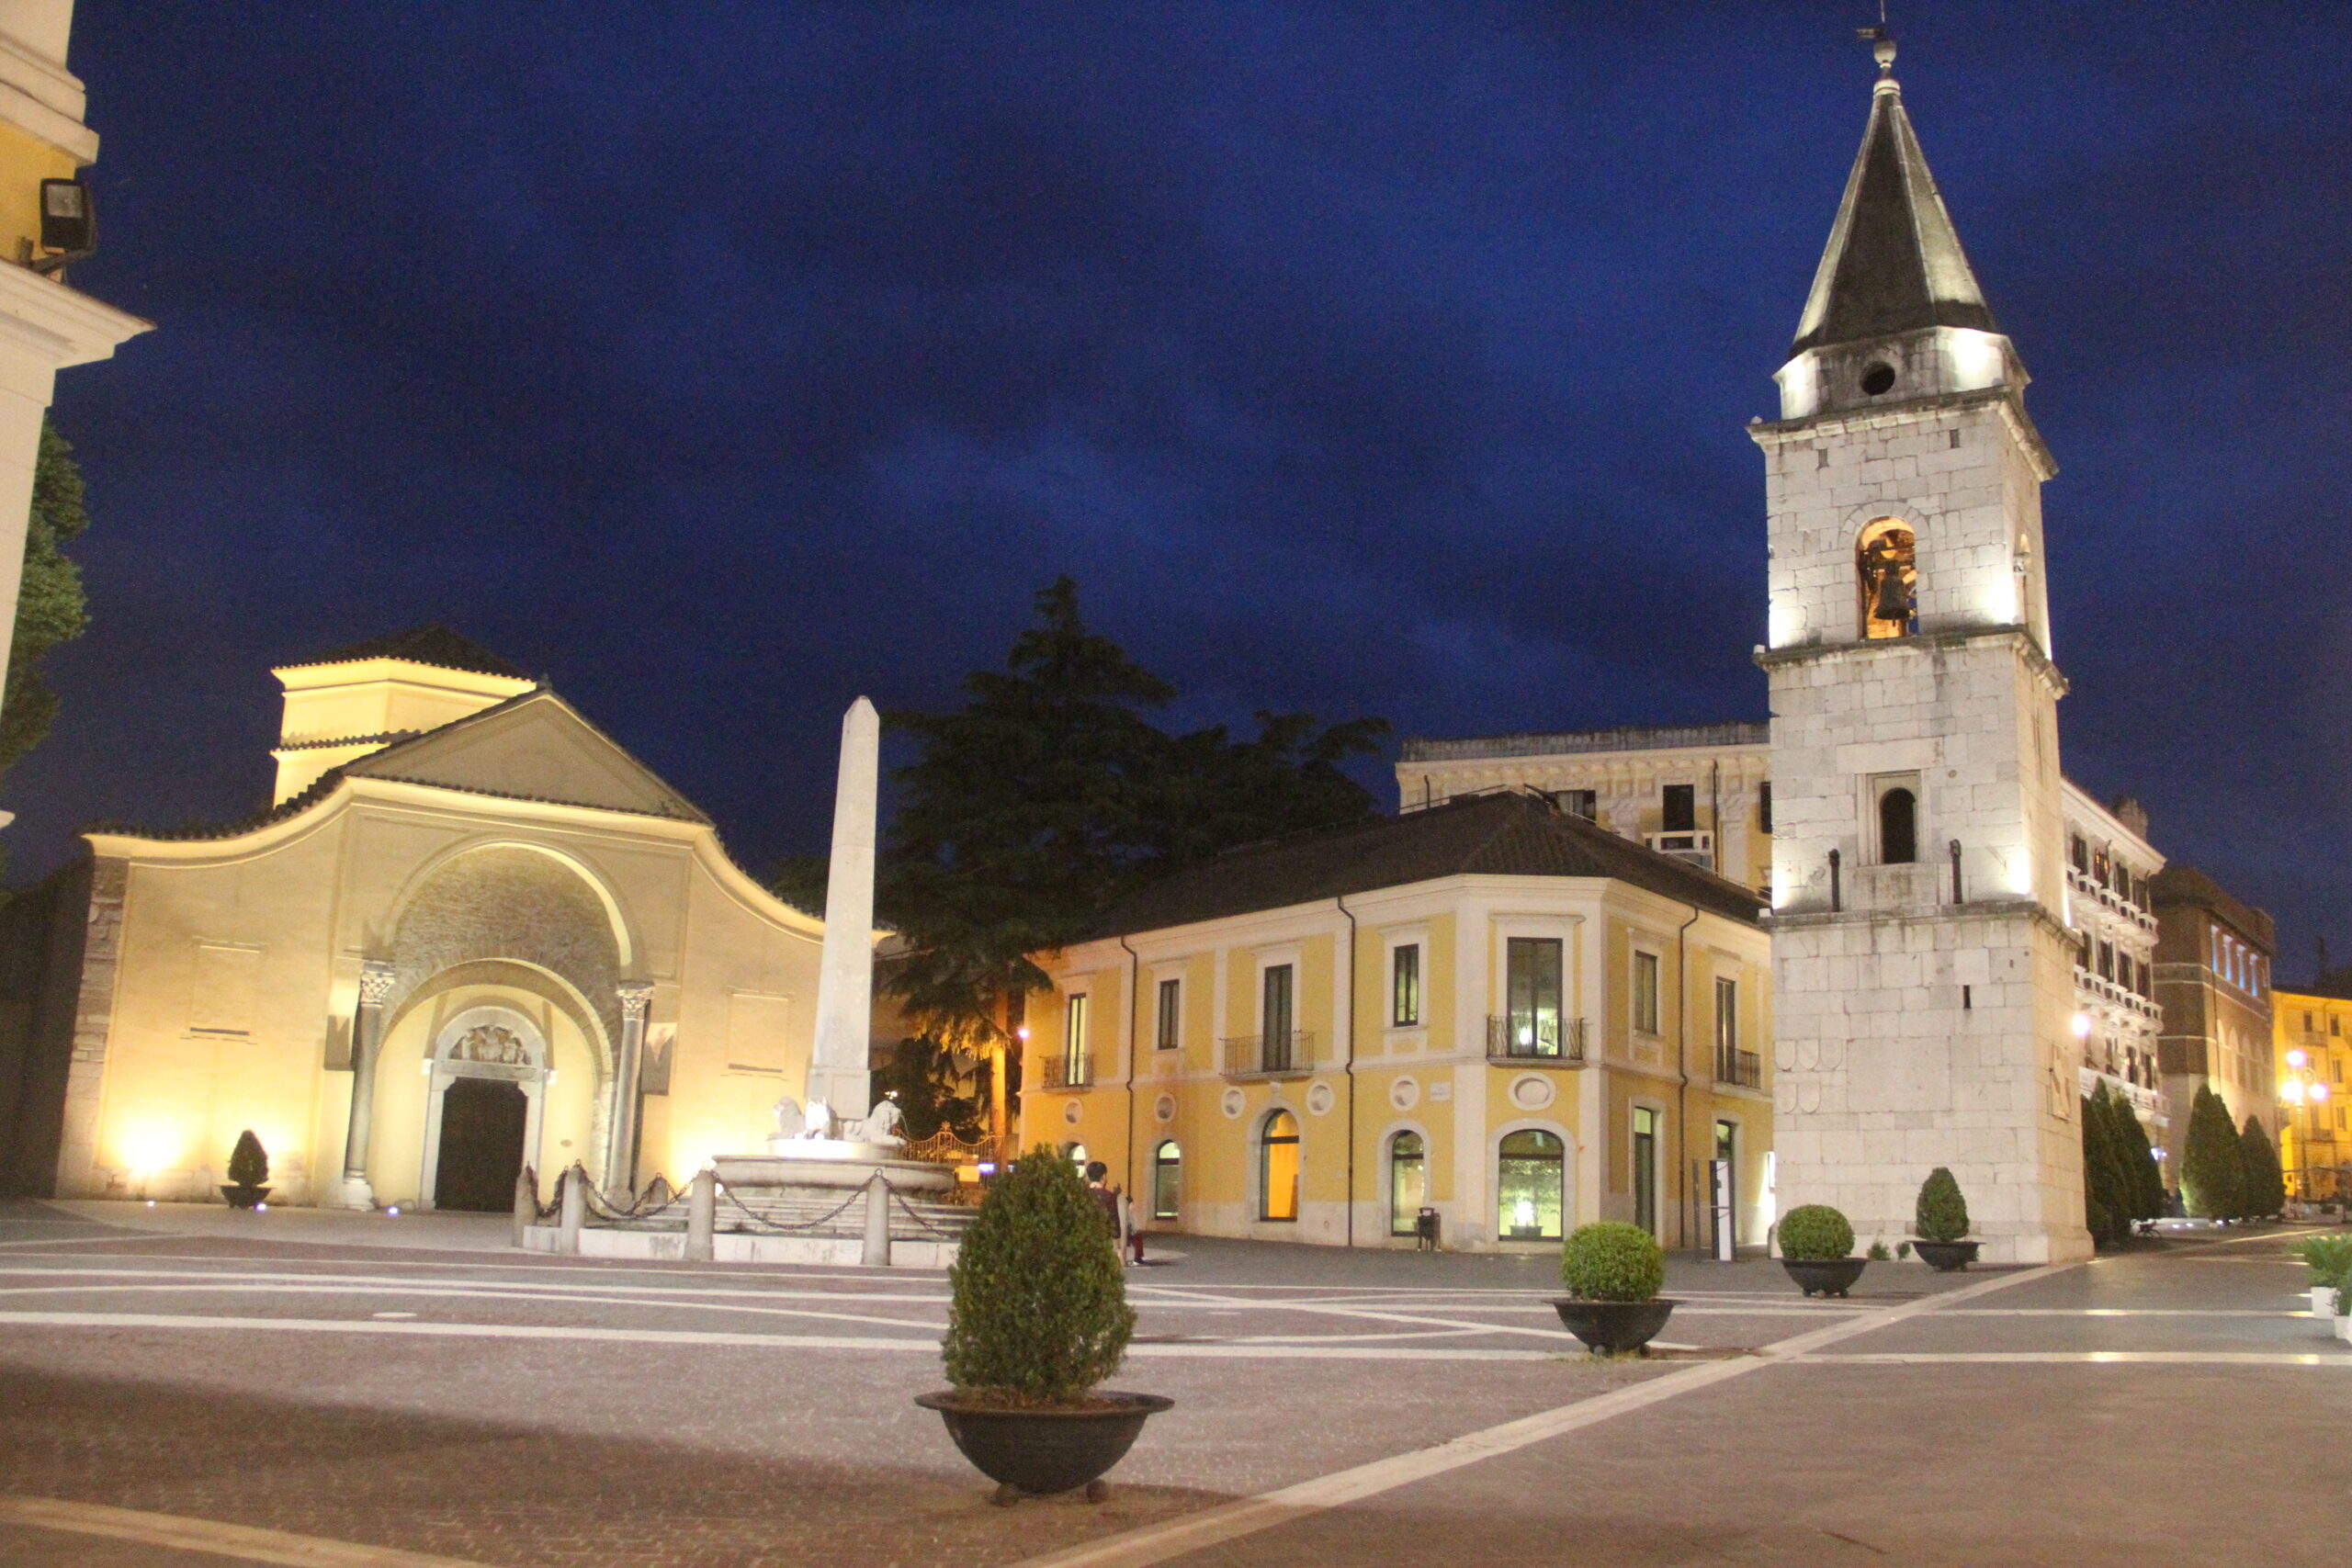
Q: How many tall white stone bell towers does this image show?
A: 1